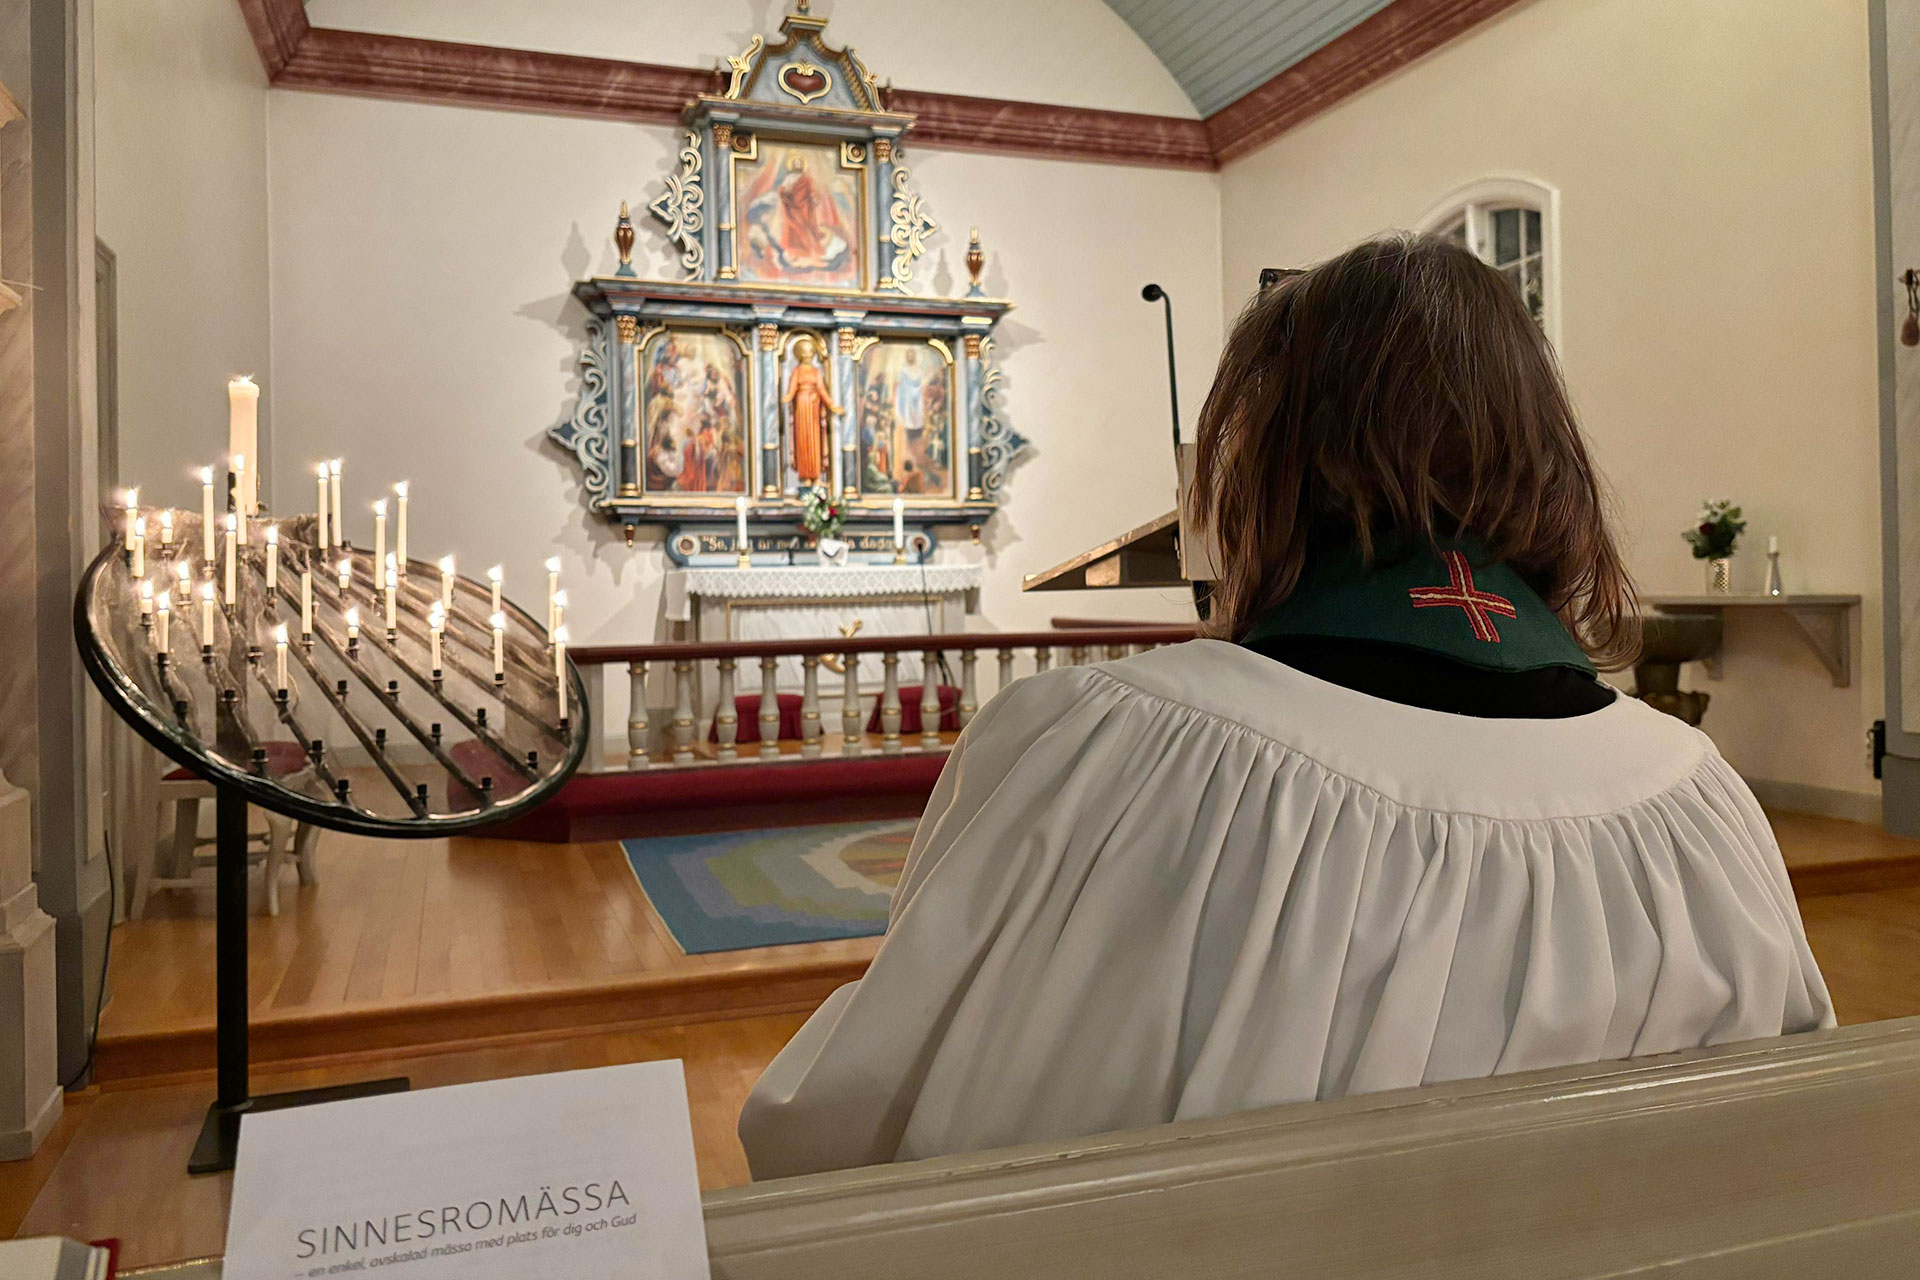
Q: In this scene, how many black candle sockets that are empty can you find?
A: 14